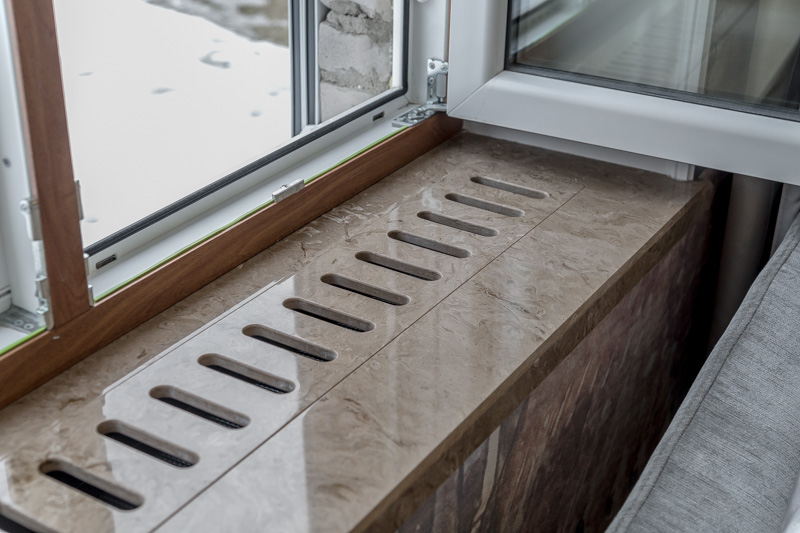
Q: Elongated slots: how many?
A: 13